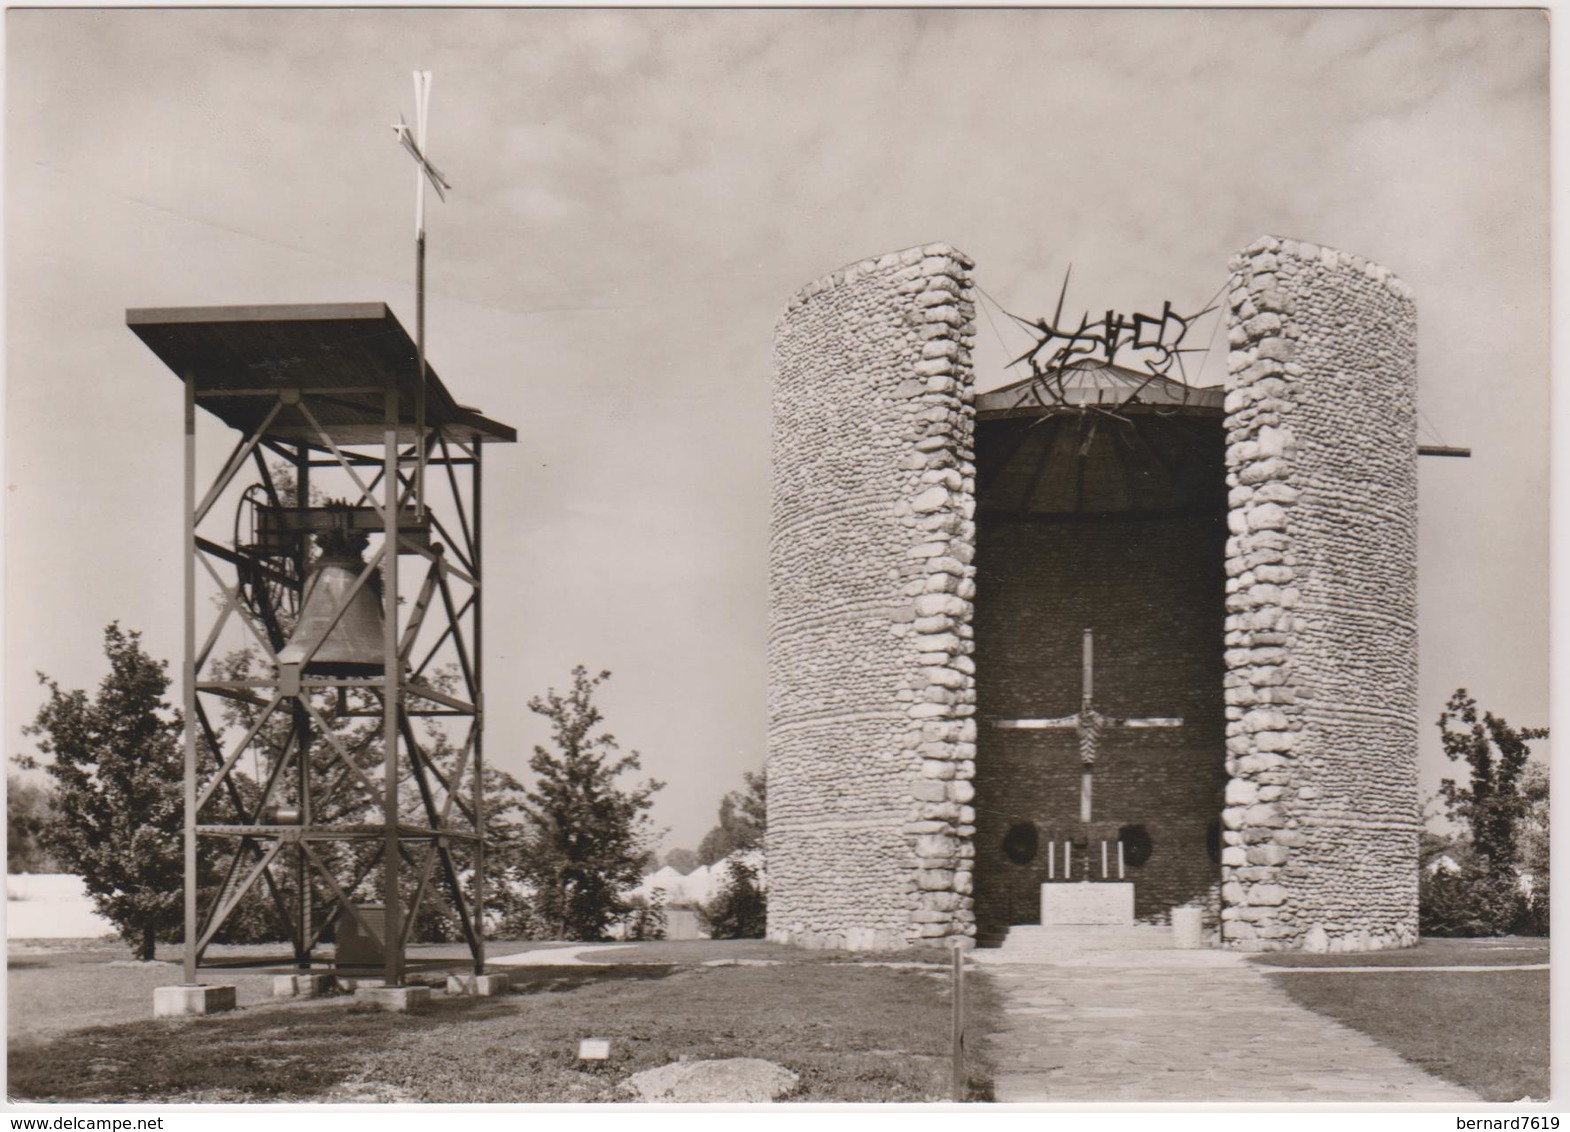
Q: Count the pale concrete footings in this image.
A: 4